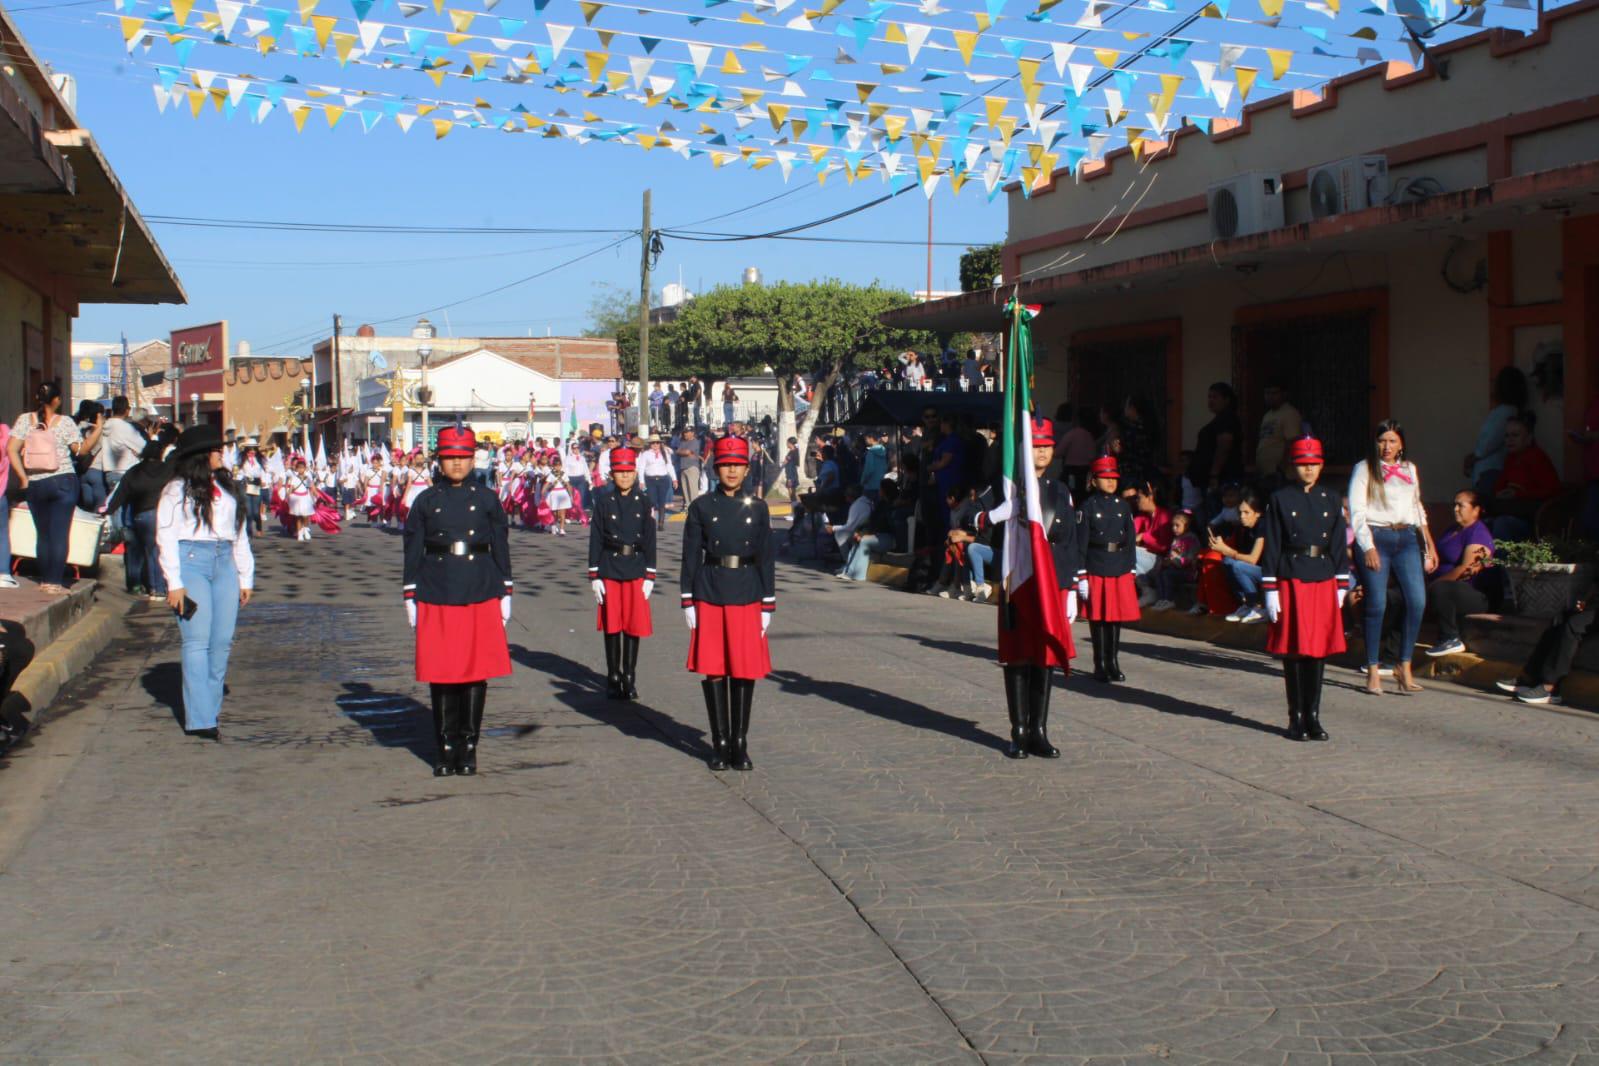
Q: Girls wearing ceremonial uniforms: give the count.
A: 6